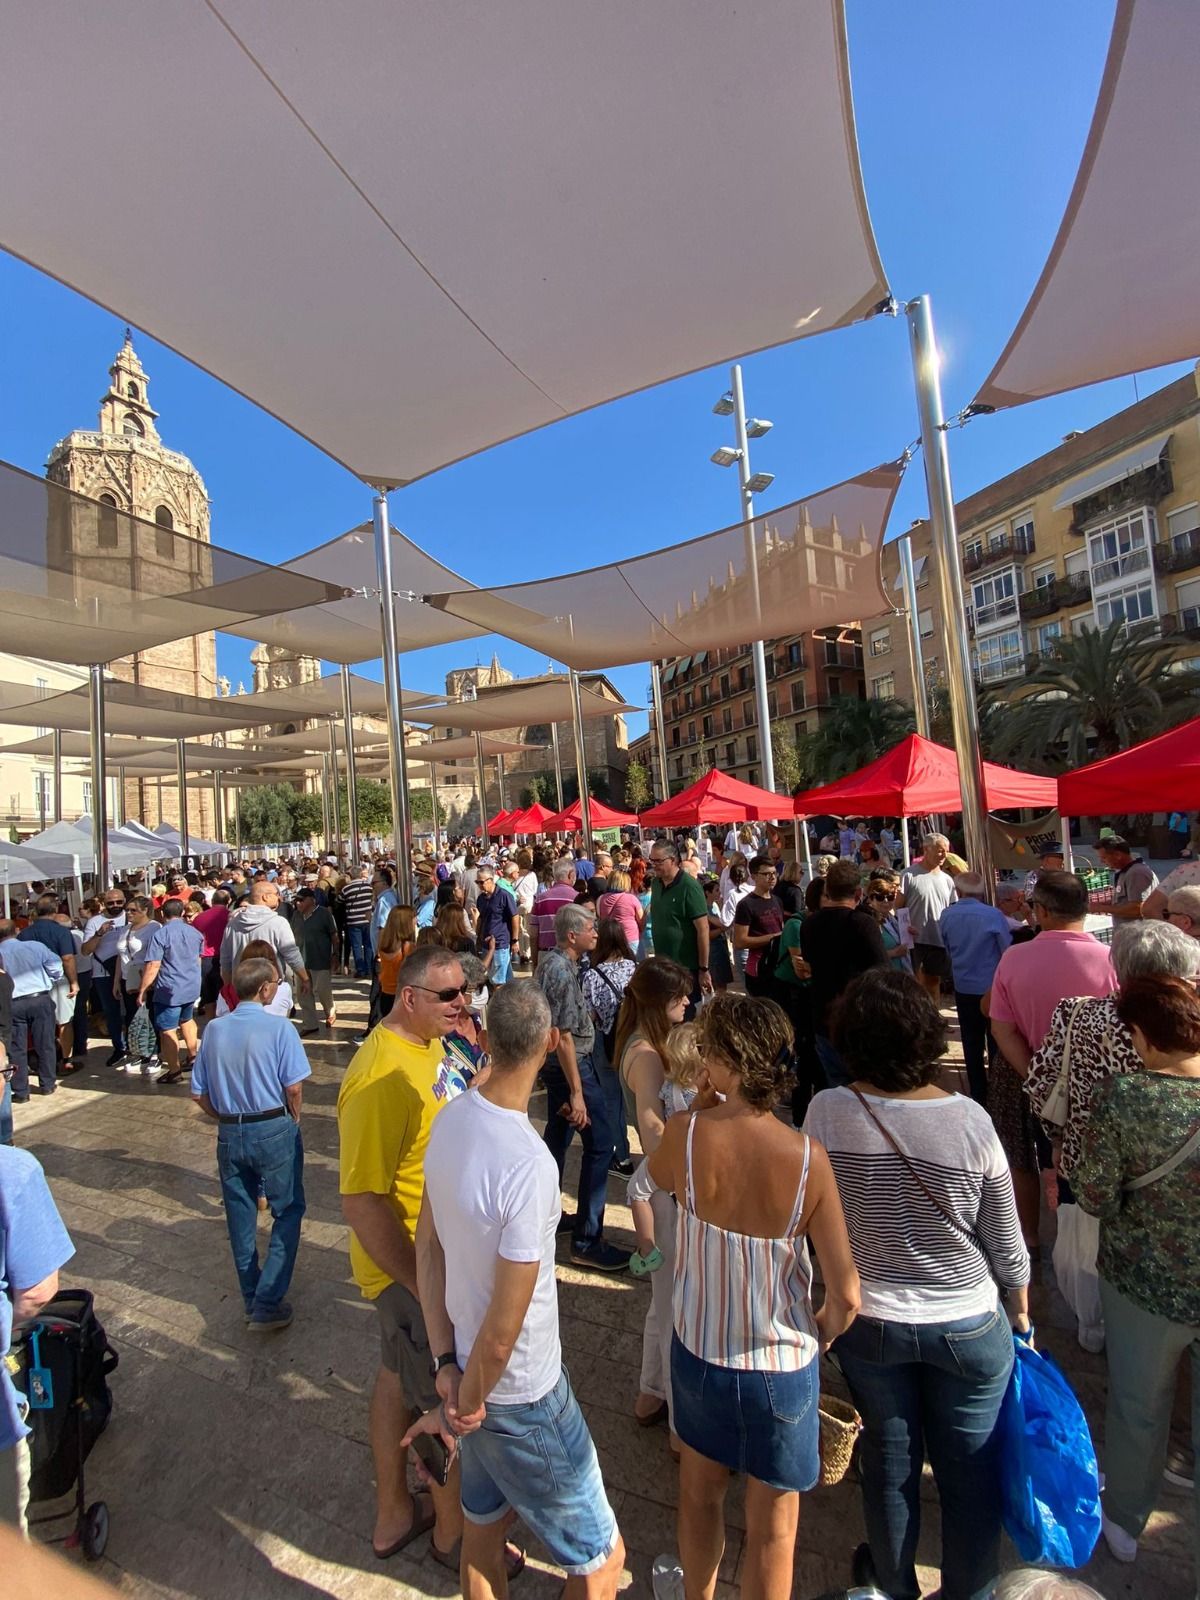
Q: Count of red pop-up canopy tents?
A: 7